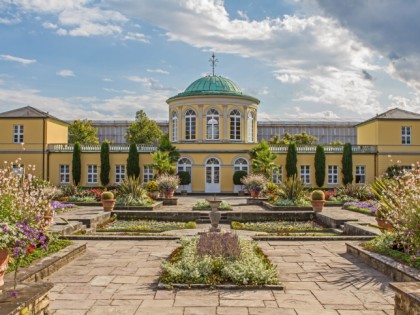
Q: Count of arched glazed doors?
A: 3